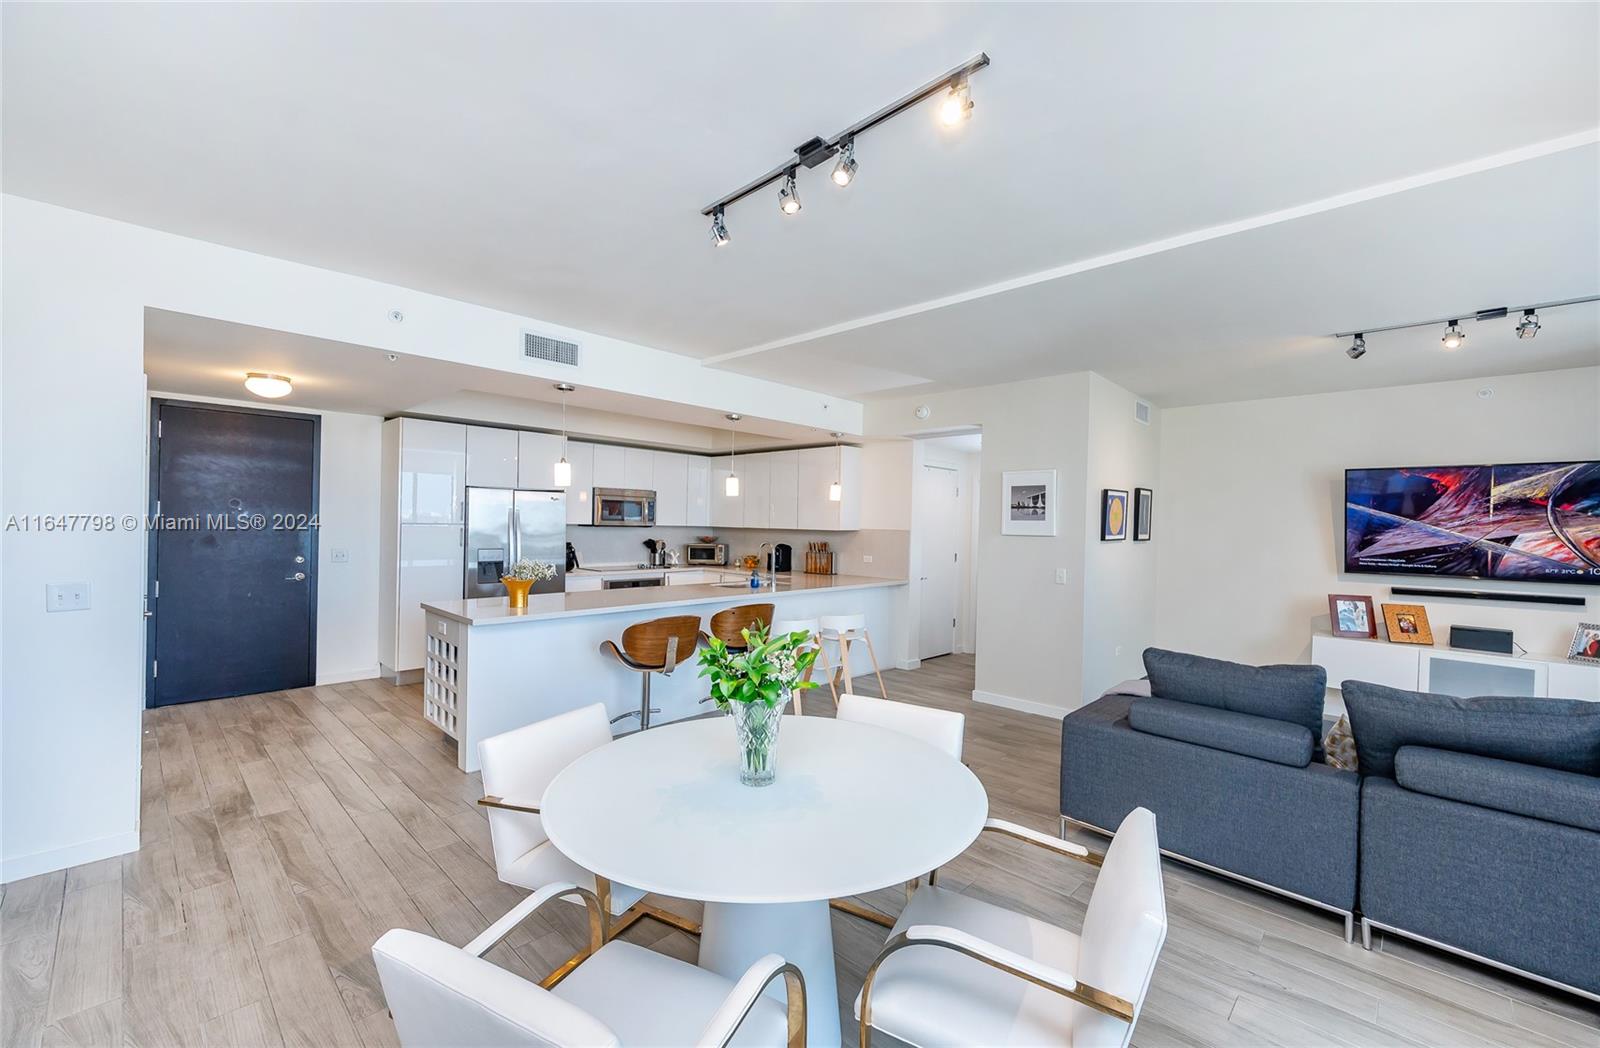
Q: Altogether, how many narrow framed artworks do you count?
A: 2